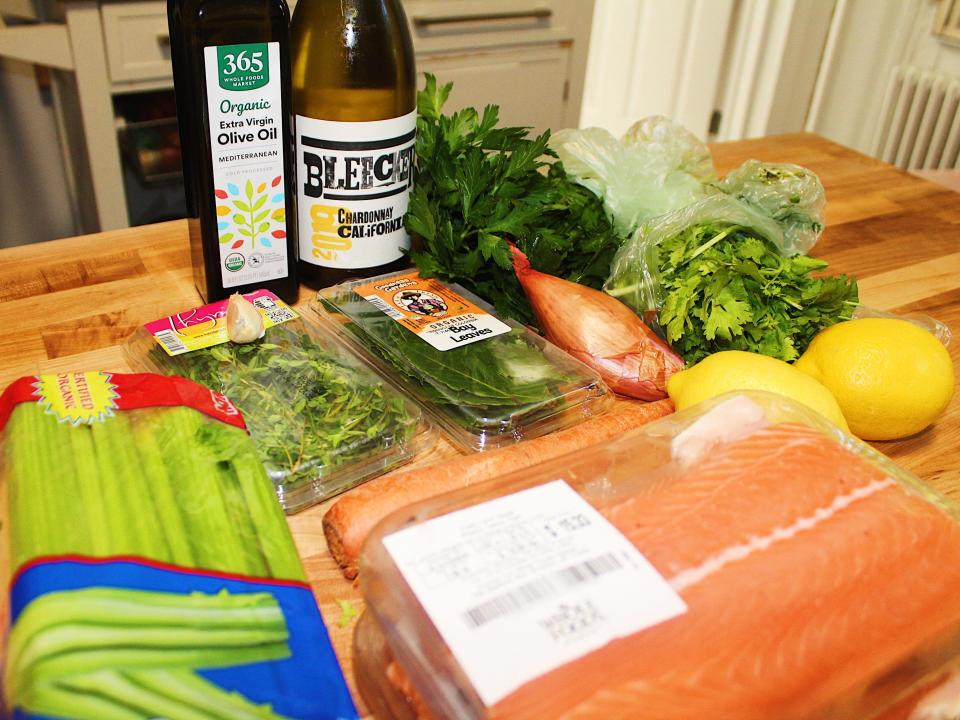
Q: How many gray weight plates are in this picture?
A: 0